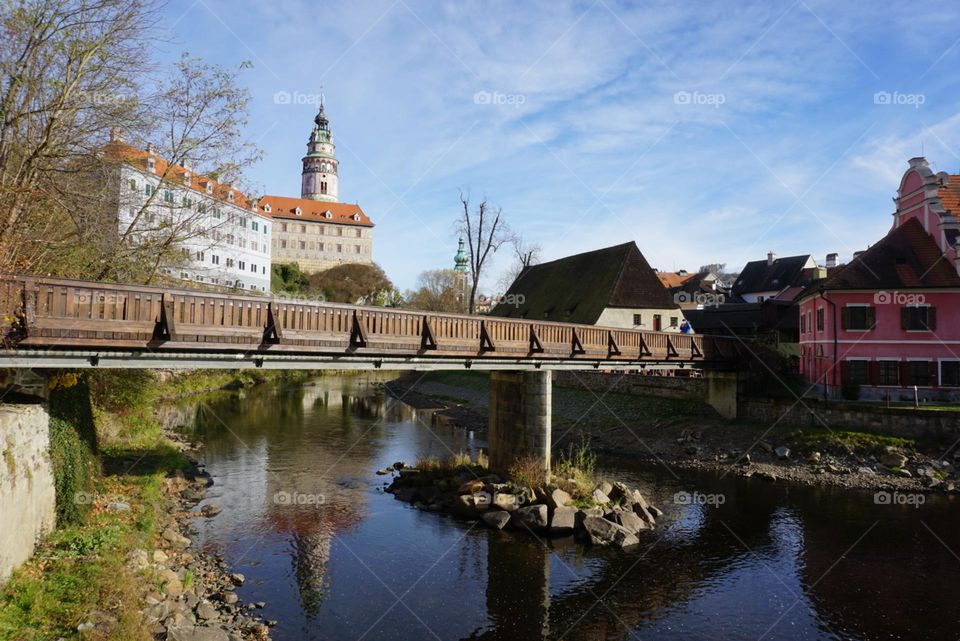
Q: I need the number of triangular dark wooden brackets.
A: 11